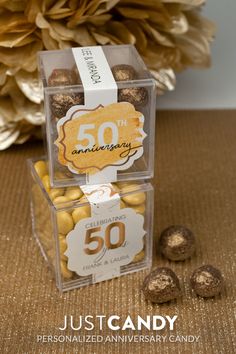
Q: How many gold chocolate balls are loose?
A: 3